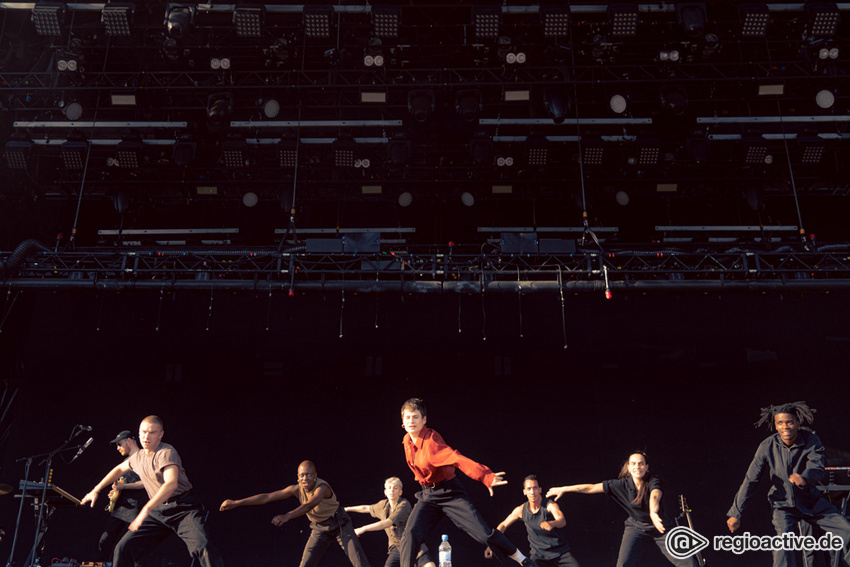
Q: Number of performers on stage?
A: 8